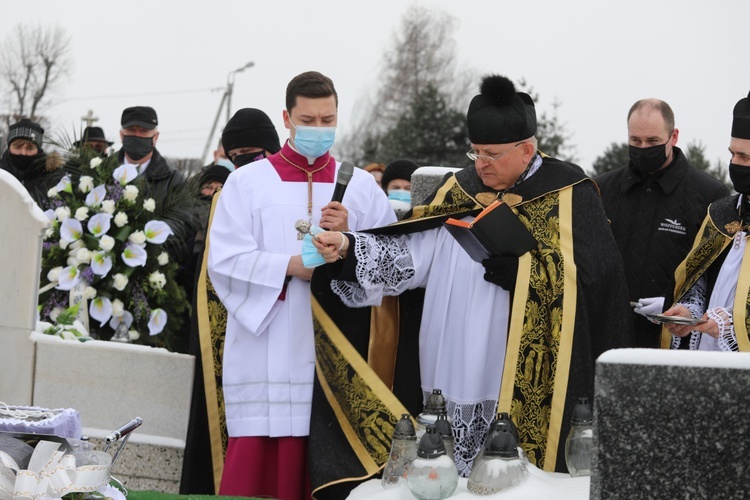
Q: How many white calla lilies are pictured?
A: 13